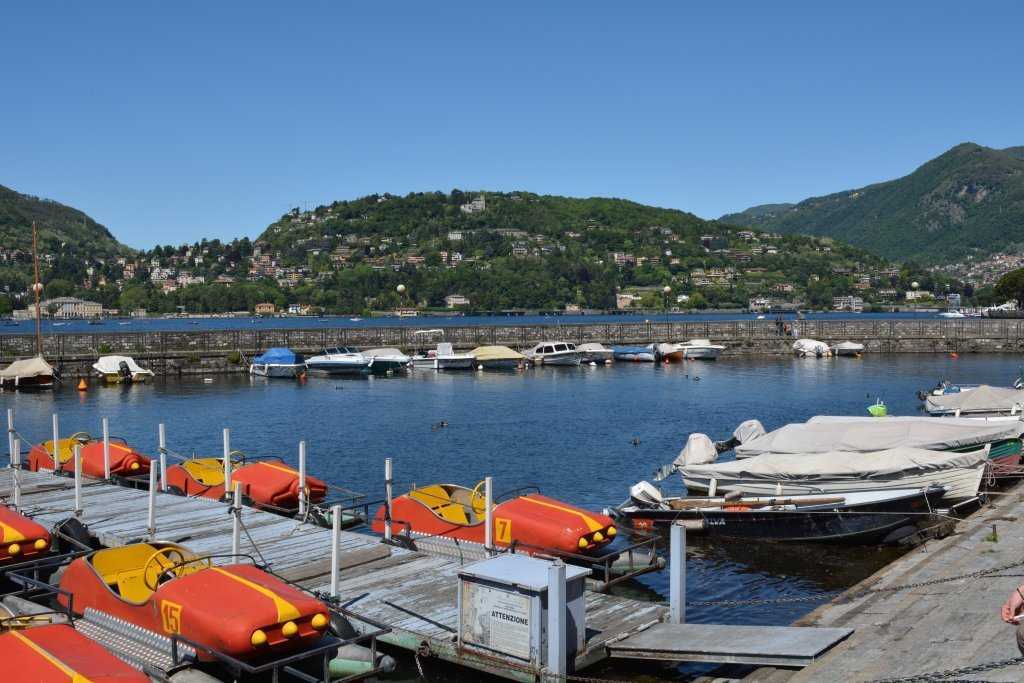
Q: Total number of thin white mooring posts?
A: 13